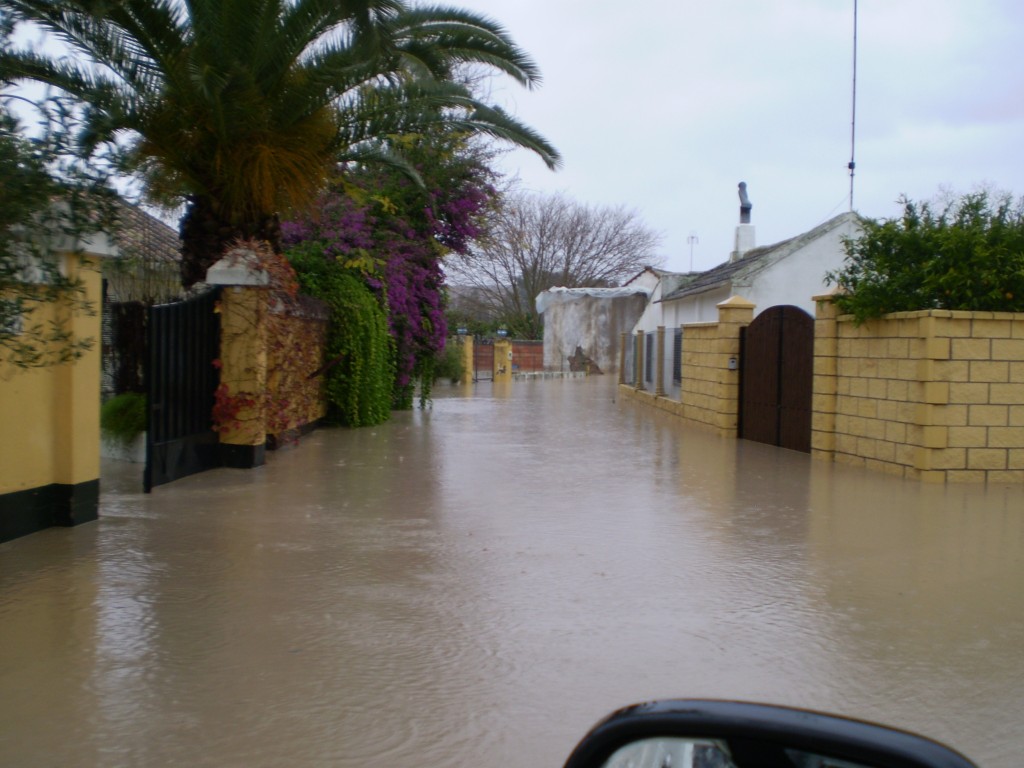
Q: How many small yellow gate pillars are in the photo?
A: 2